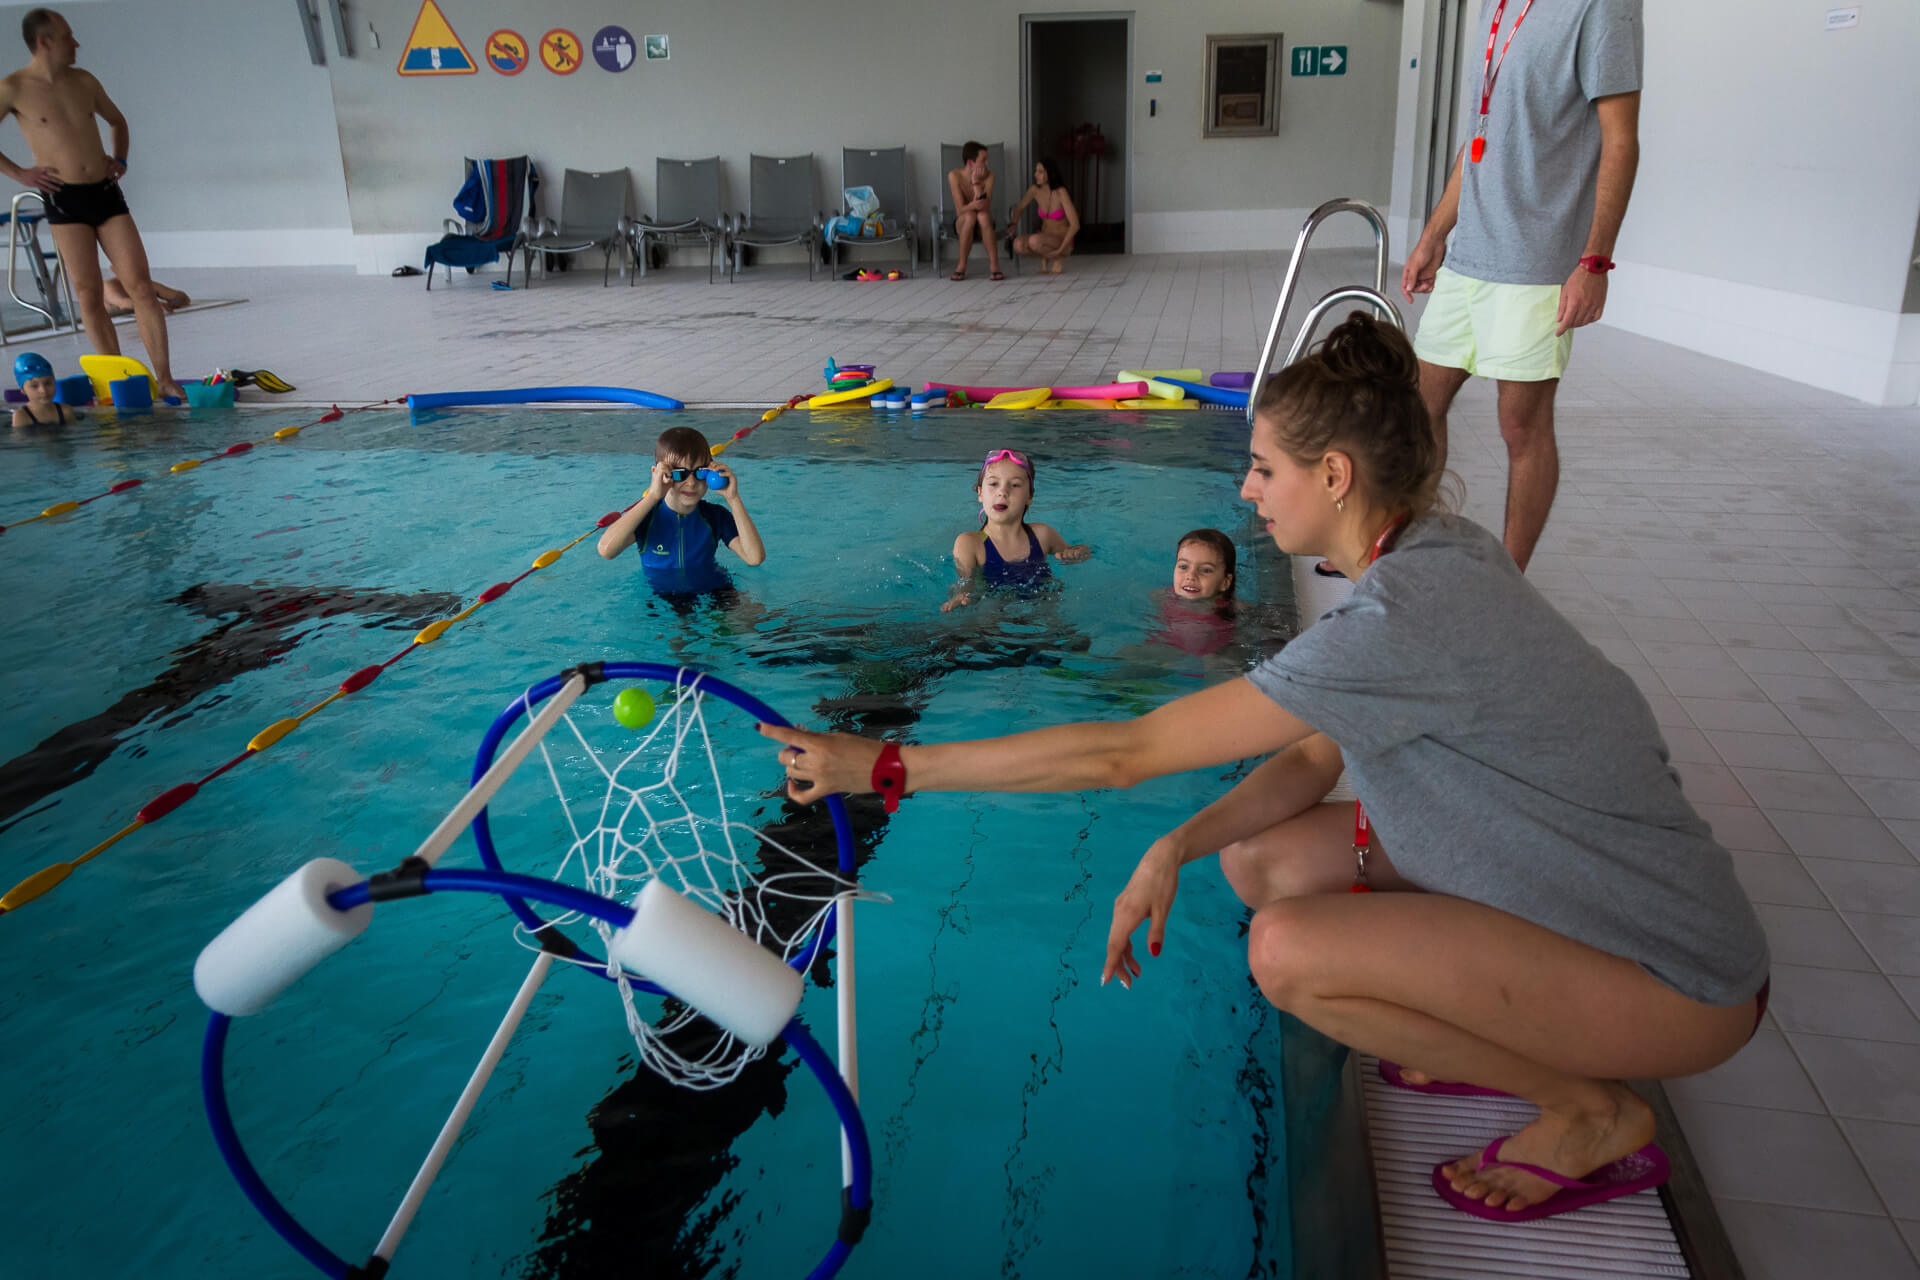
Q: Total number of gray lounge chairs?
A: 6